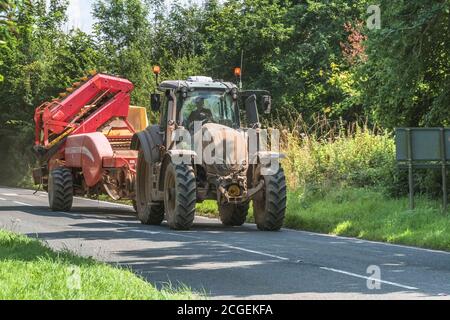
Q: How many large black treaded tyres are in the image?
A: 5